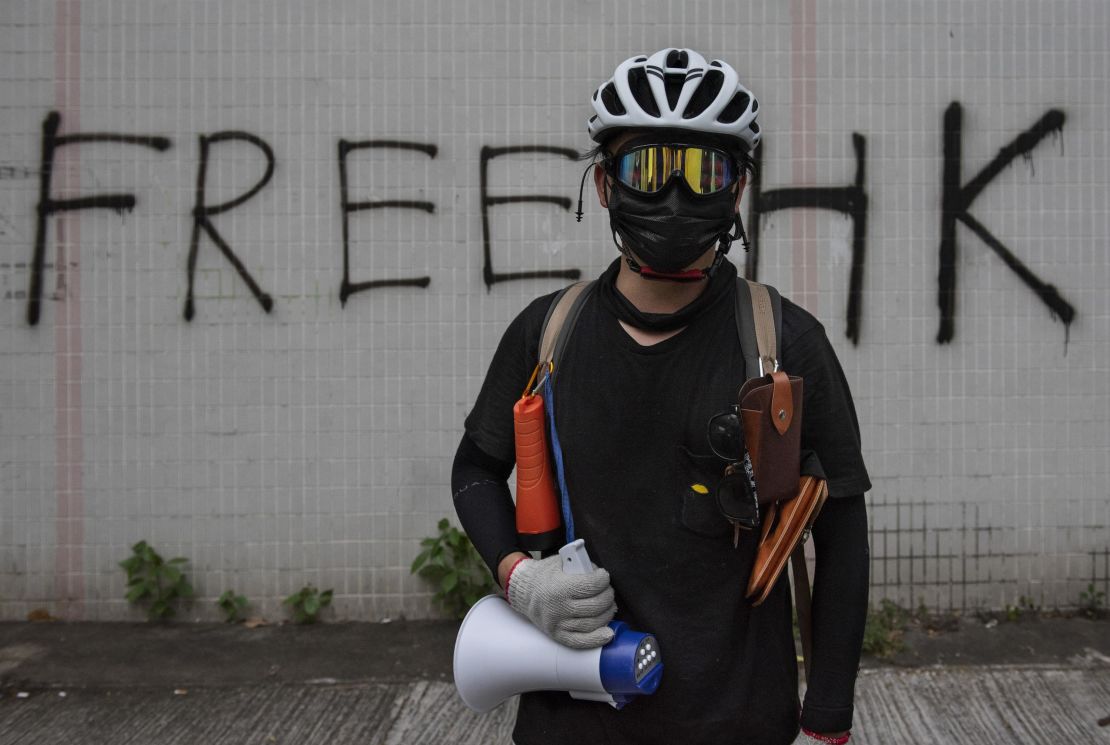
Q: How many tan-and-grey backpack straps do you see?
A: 2